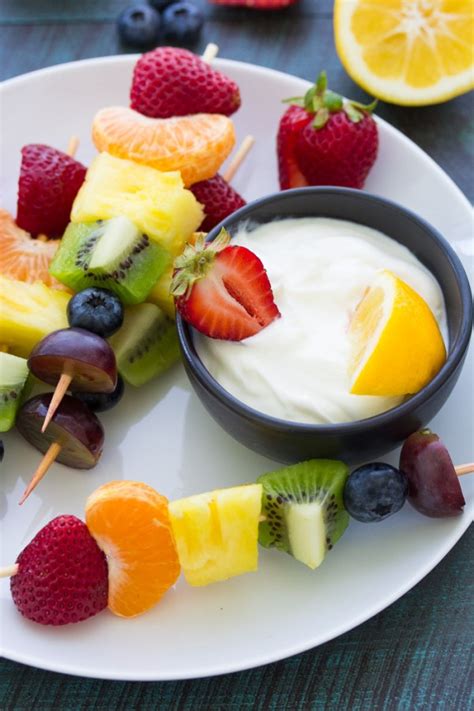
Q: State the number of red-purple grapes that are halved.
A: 3